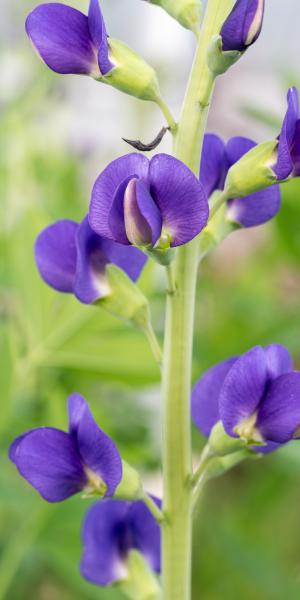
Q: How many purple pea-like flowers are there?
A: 9